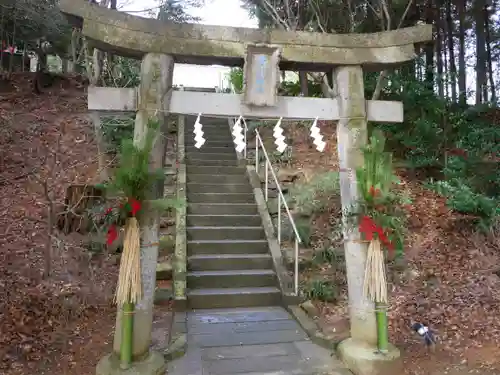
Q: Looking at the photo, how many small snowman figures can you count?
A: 0